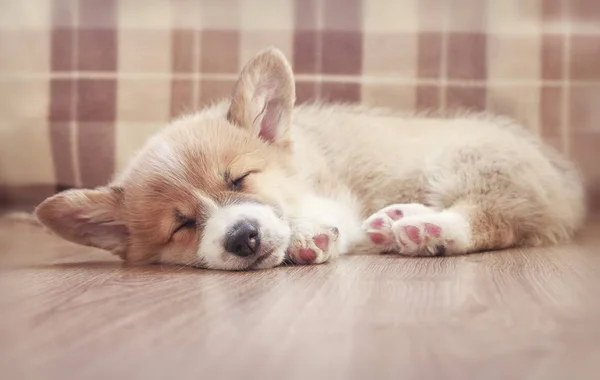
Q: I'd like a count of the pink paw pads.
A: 7